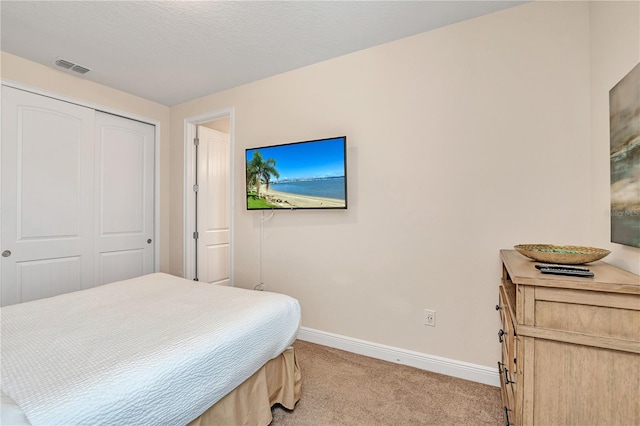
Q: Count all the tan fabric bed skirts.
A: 1